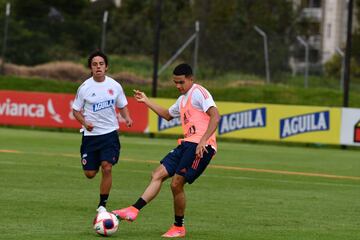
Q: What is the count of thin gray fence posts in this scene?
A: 6